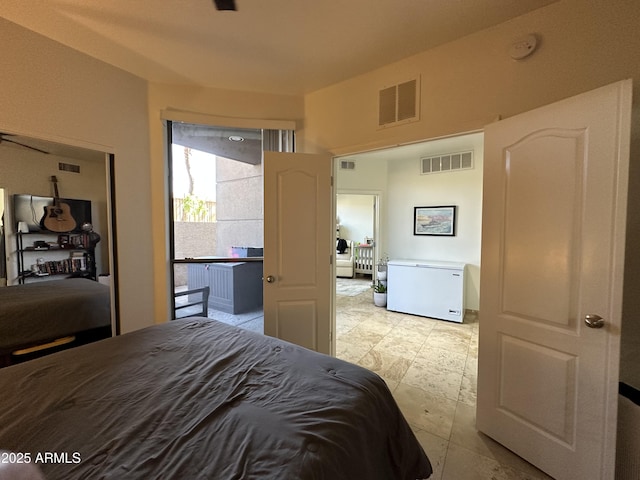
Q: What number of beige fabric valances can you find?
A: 1